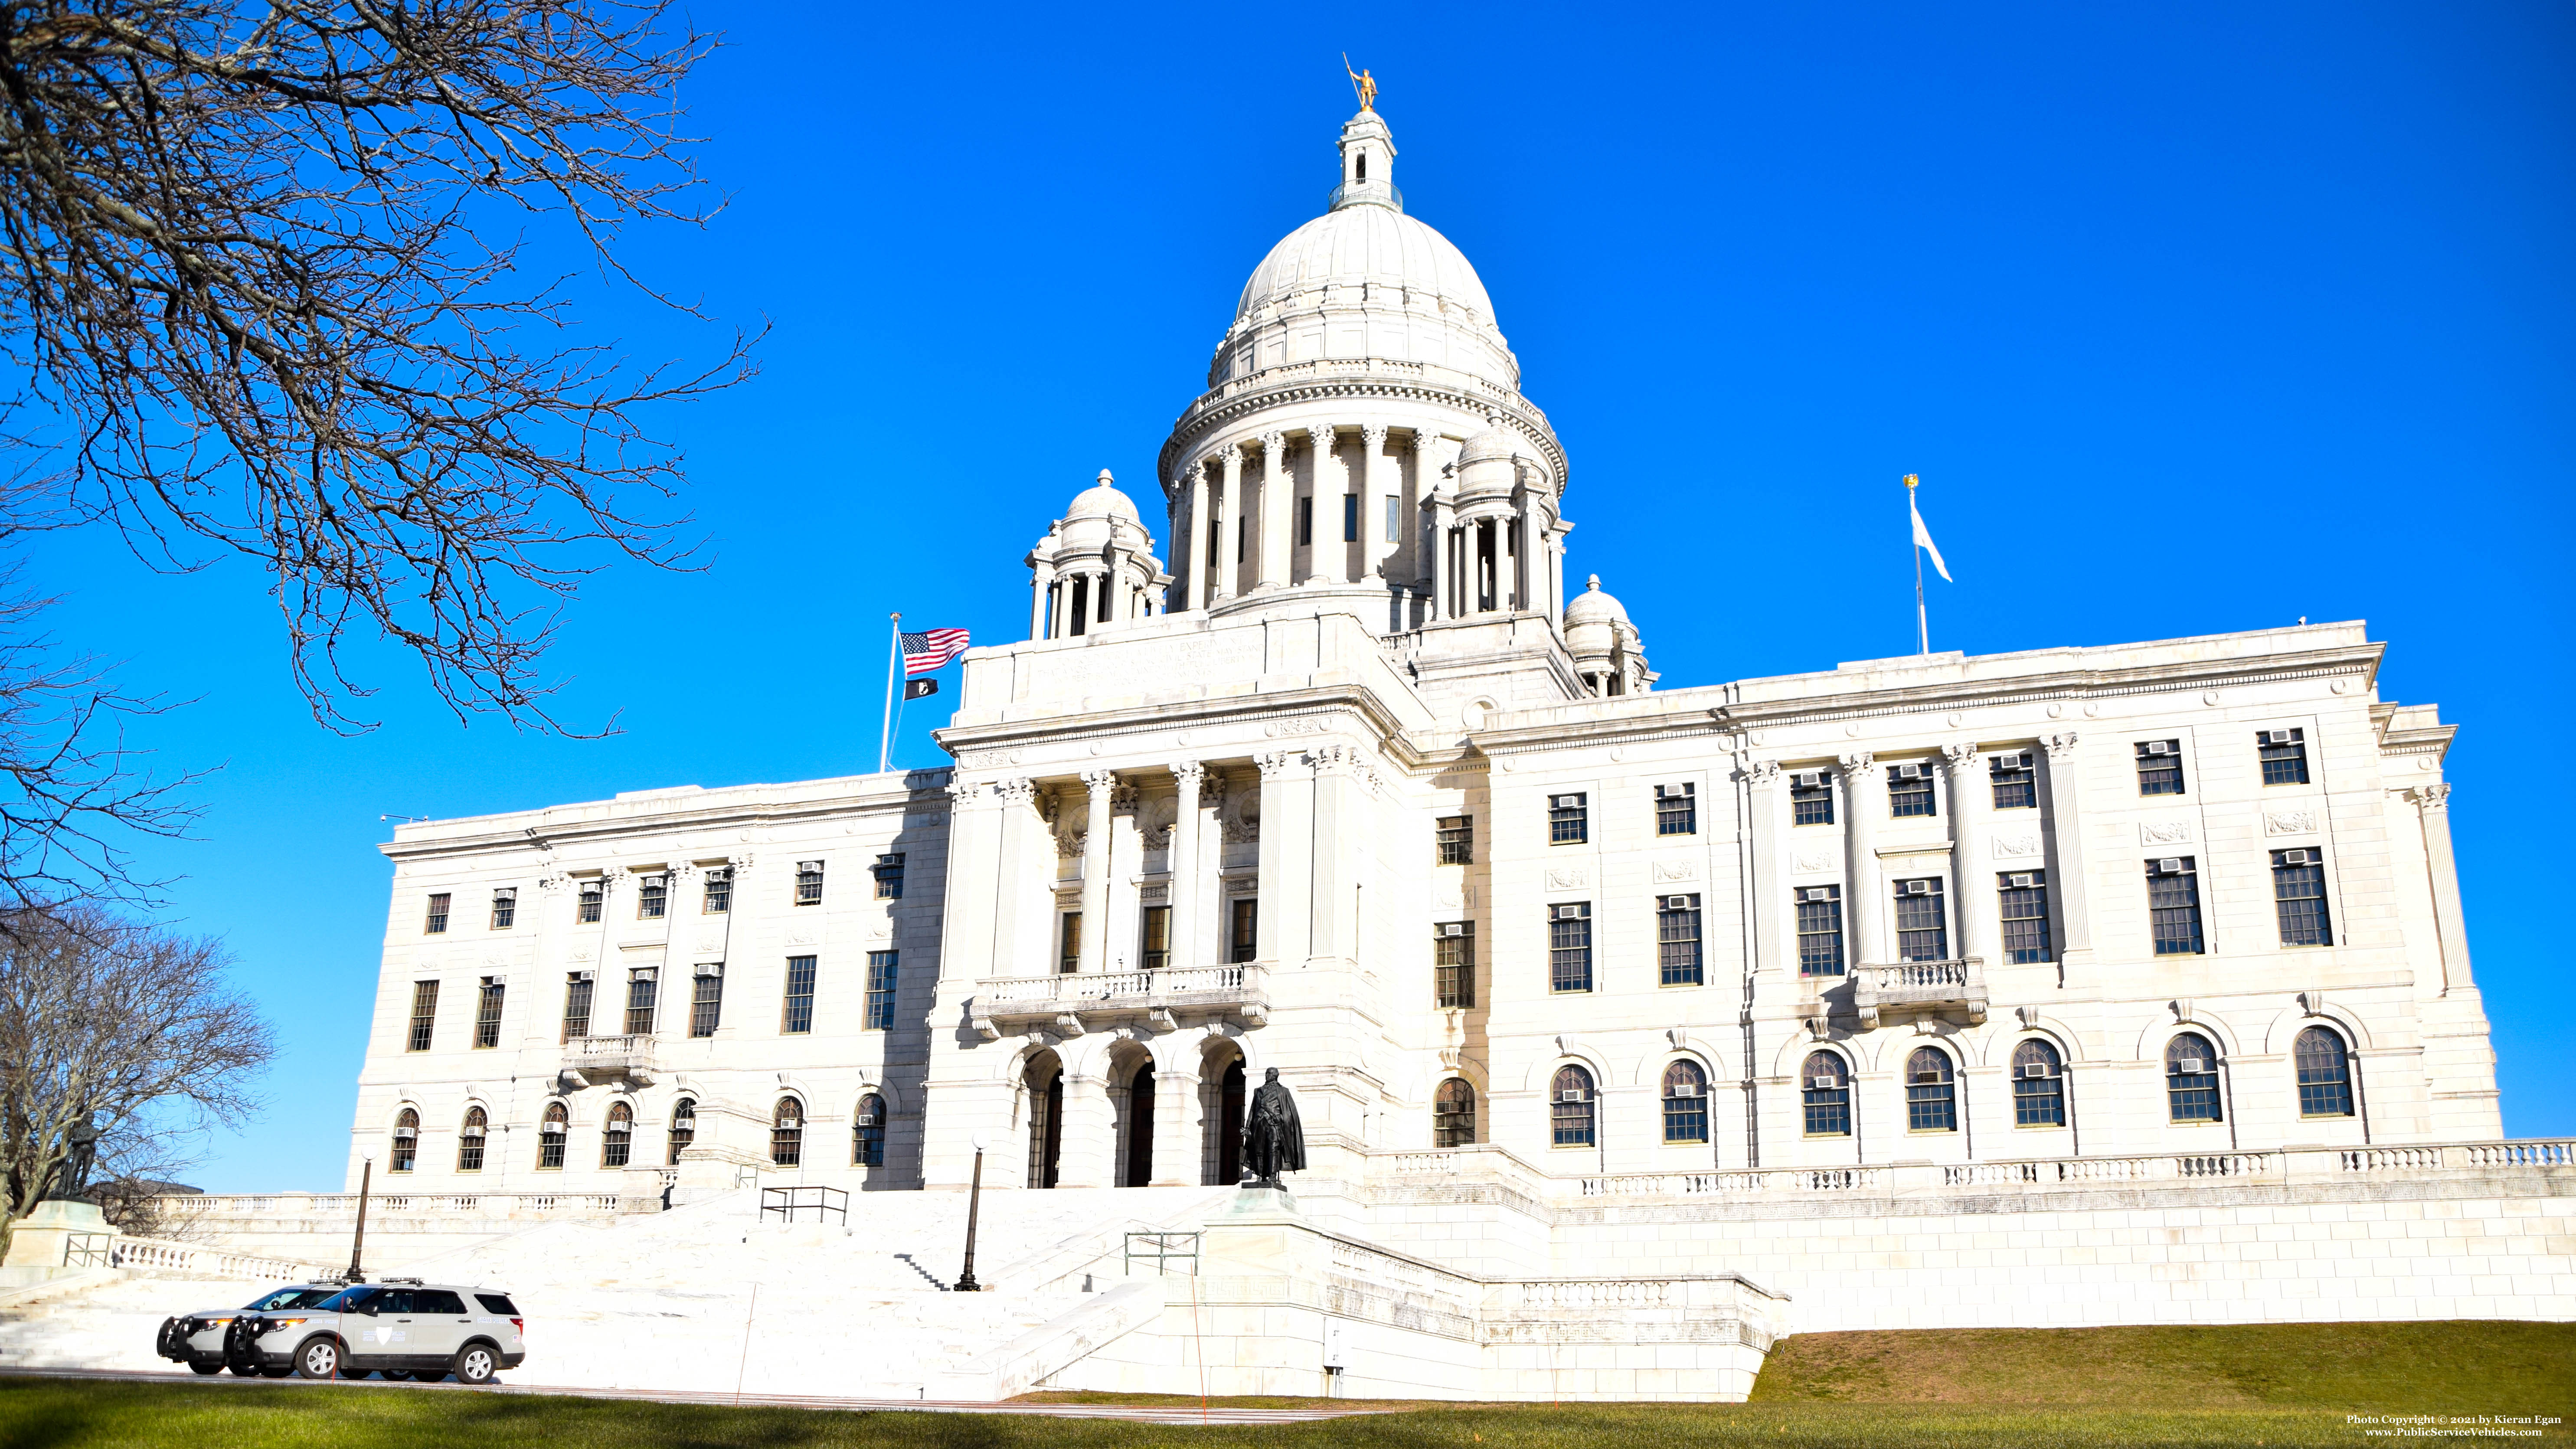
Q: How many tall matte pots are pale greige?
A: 0